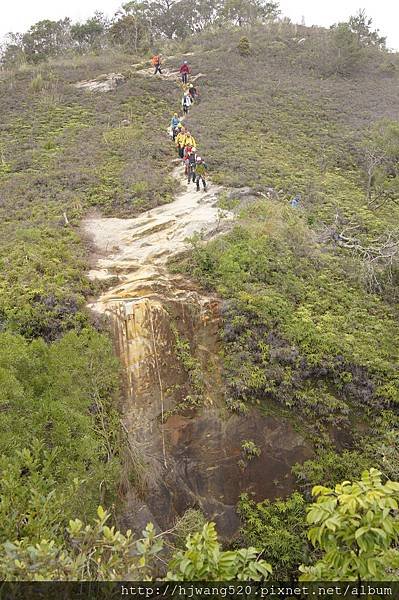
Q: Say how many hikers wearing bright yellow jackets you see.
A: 2